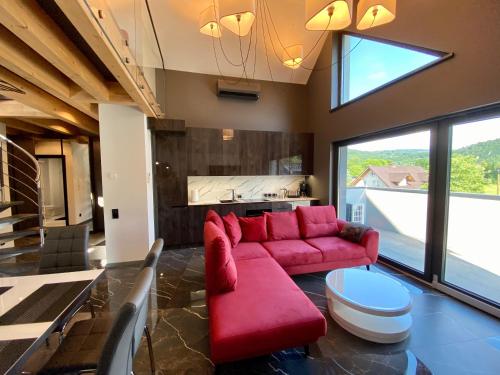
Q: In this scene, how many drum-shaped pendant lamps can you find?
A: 5